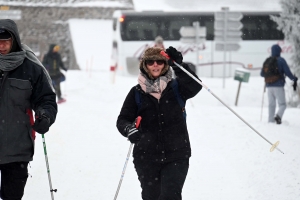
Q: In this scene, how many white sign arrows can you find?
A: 7